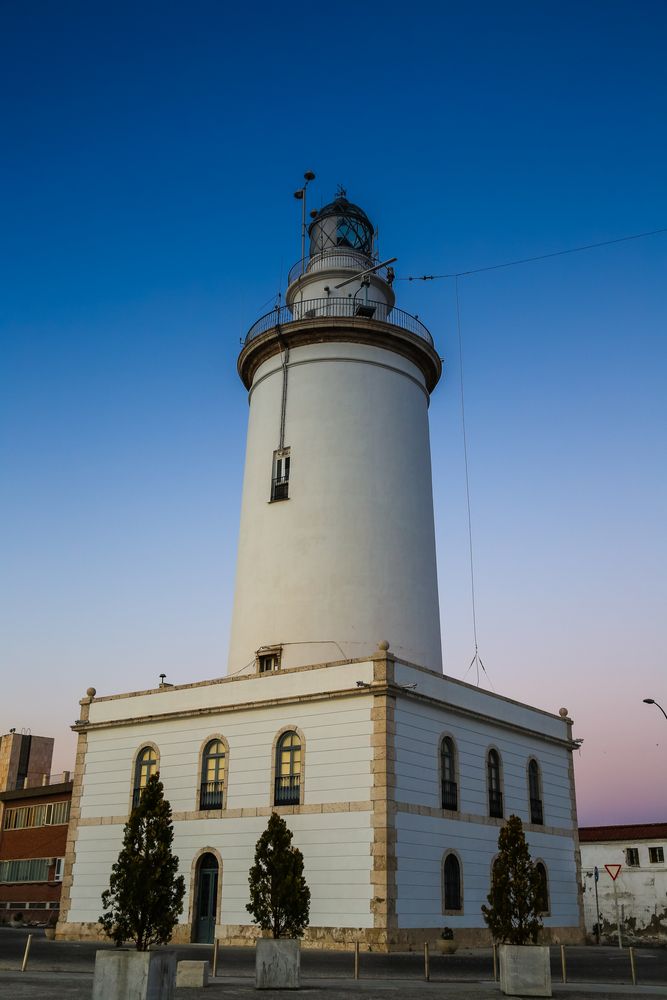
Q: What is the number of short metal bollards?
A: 7